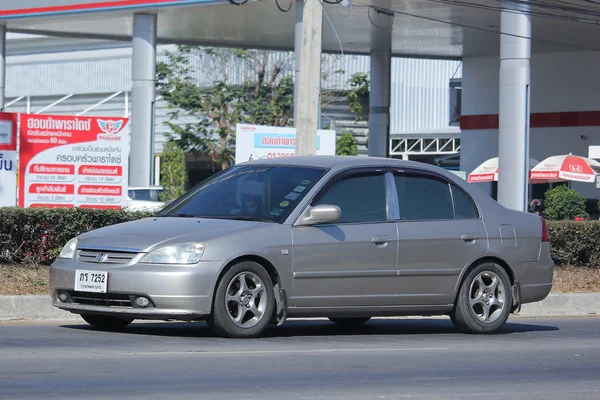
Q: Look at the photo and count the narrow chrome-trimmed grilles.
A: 1